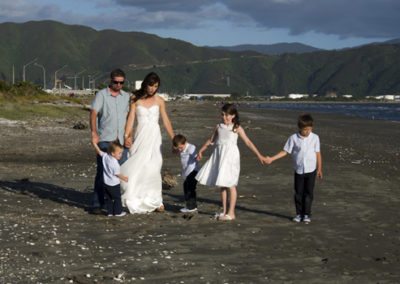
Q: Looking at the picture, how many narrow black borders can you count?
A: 0